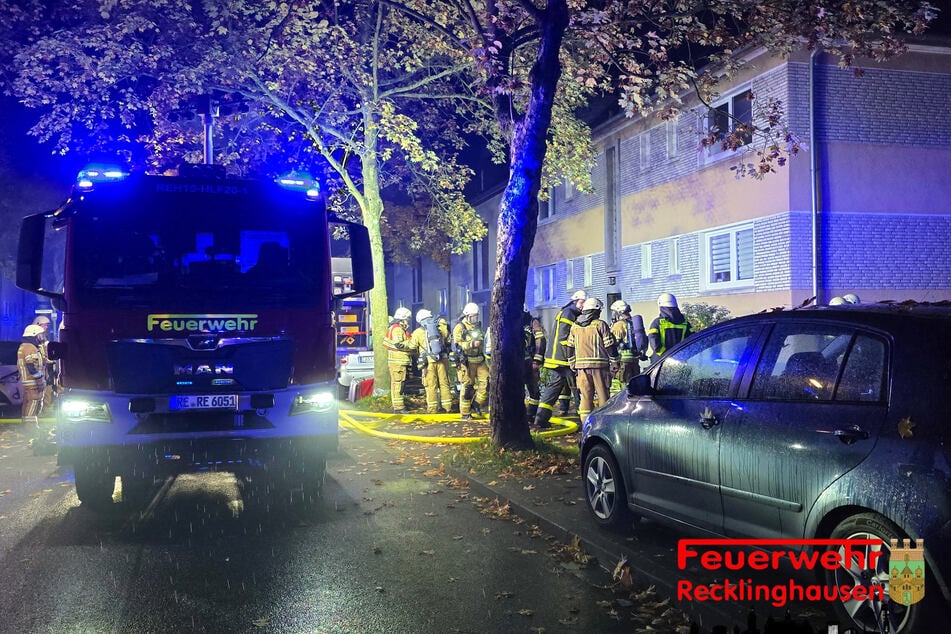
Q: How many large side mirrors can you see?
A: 2